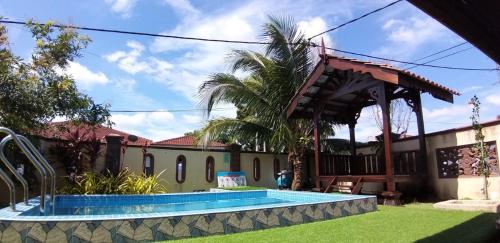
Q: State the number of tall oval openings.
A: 5